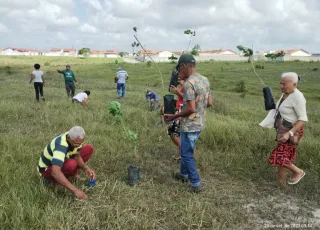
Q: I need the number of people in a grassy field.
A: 9